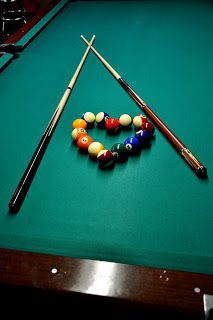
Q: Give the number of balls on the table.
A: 14